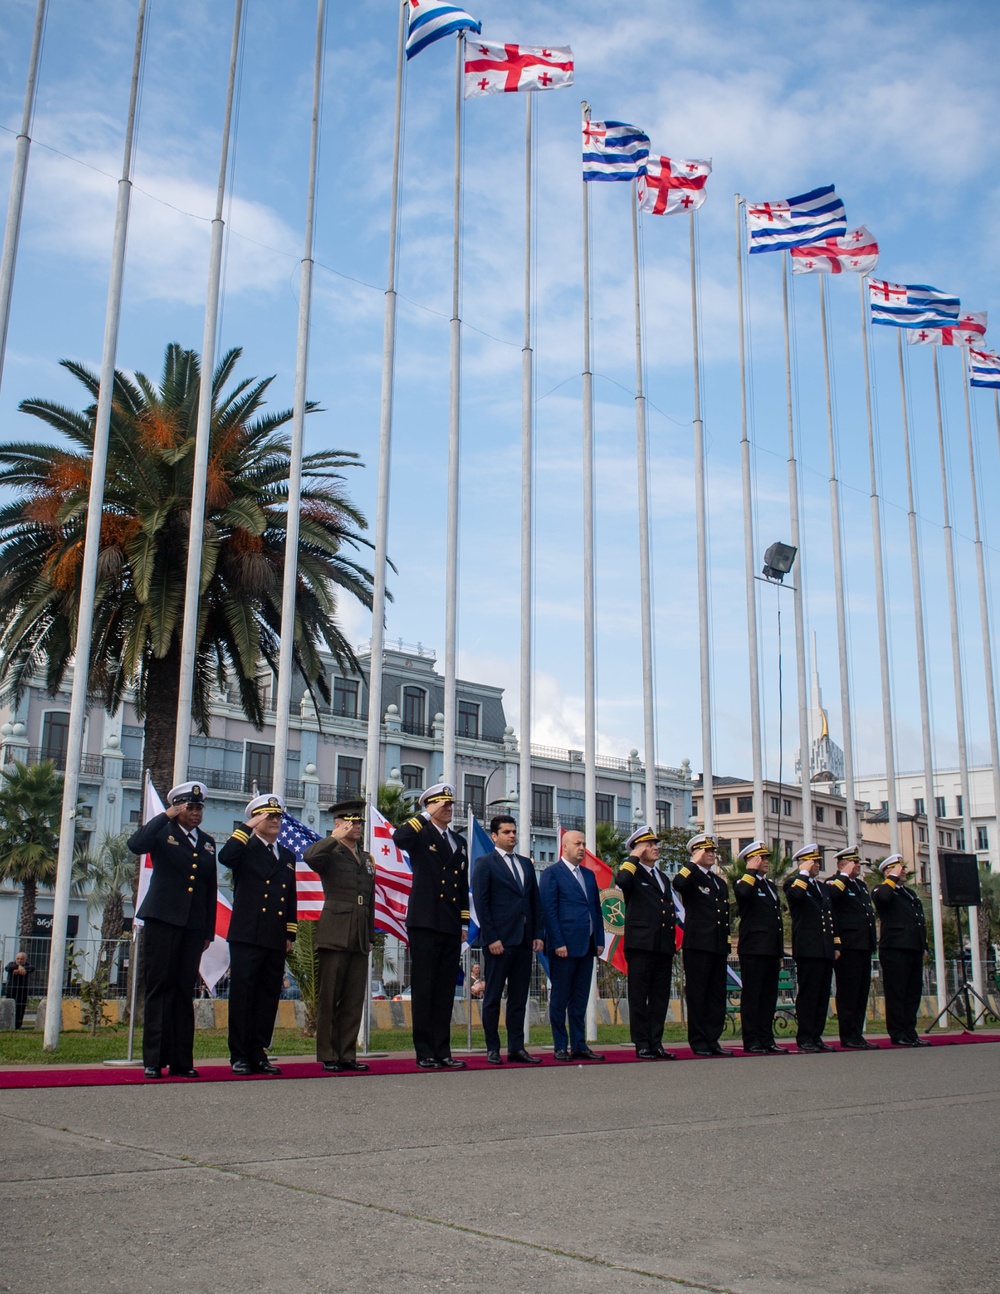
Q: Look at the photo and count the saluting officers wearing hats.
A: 10